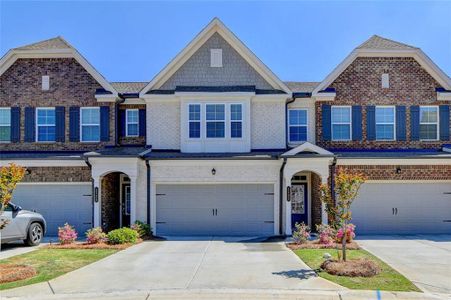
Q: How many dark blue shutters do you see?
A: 13